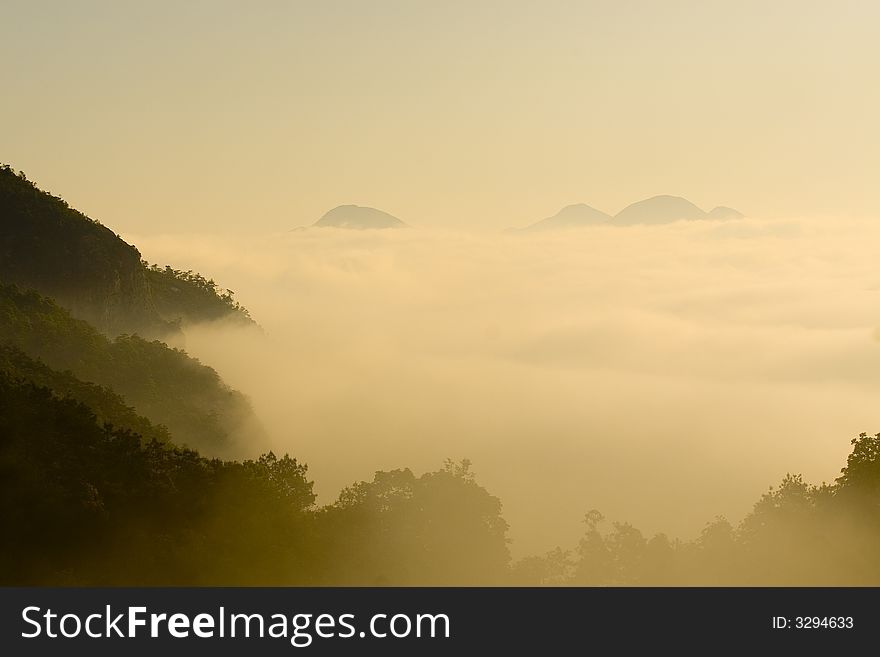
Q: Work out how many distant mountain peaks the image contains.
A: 4